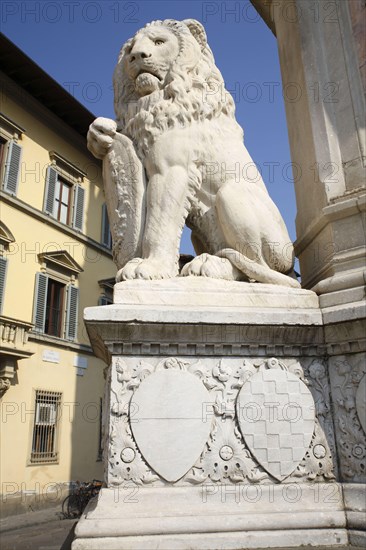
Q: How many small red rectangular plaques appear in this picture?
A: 0